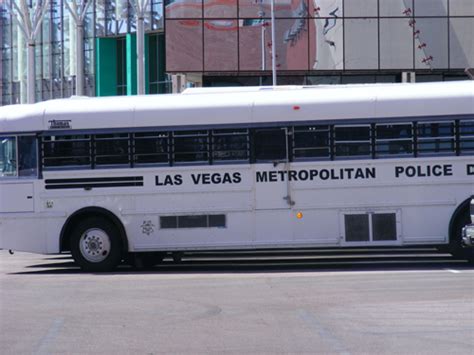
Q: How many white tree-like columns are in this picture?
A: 3